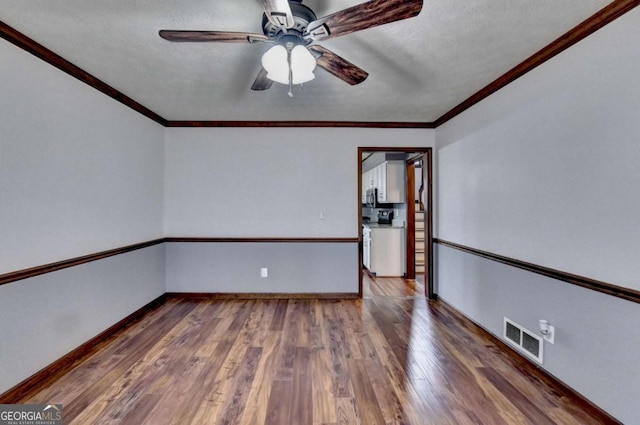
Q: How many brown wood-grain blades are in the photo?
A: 5